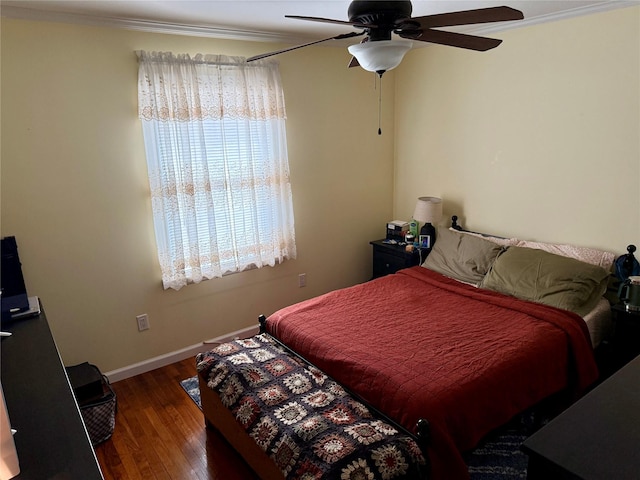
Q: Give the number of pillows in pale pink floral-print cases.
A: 2